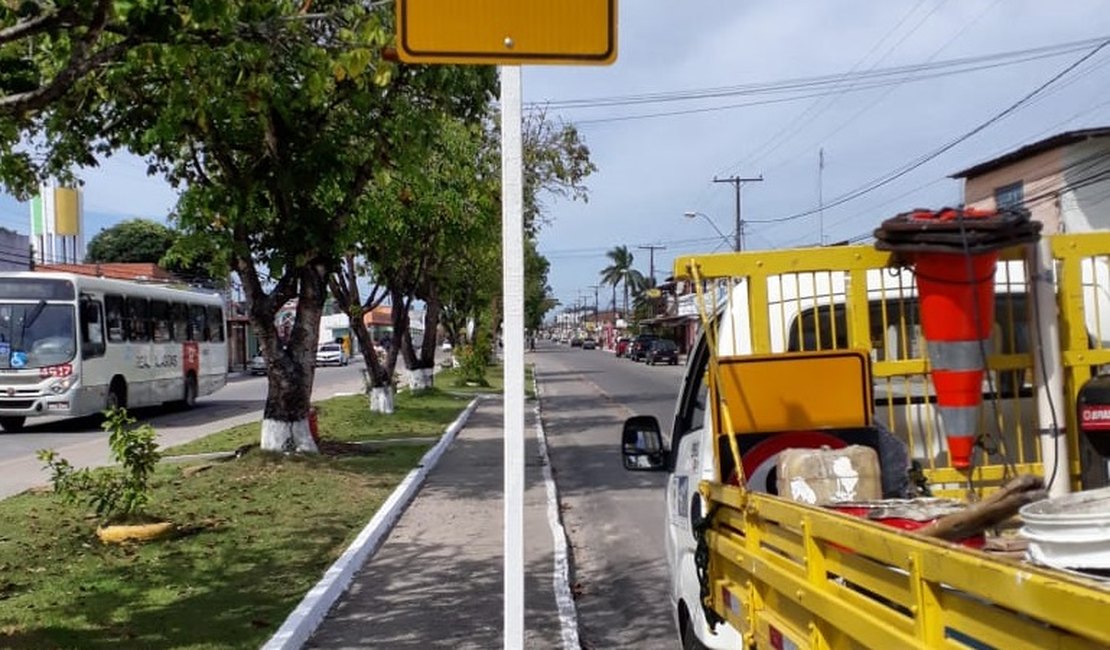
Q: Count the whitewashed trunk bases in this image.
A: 3